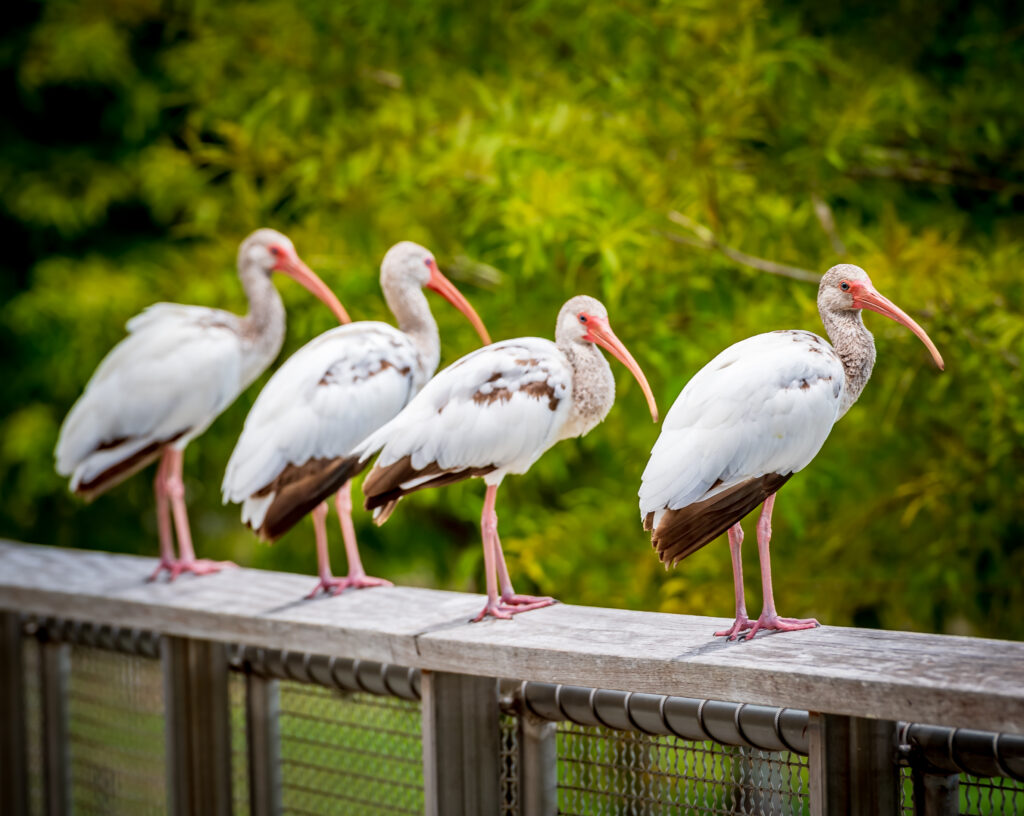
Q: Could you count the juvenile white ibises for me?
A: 4